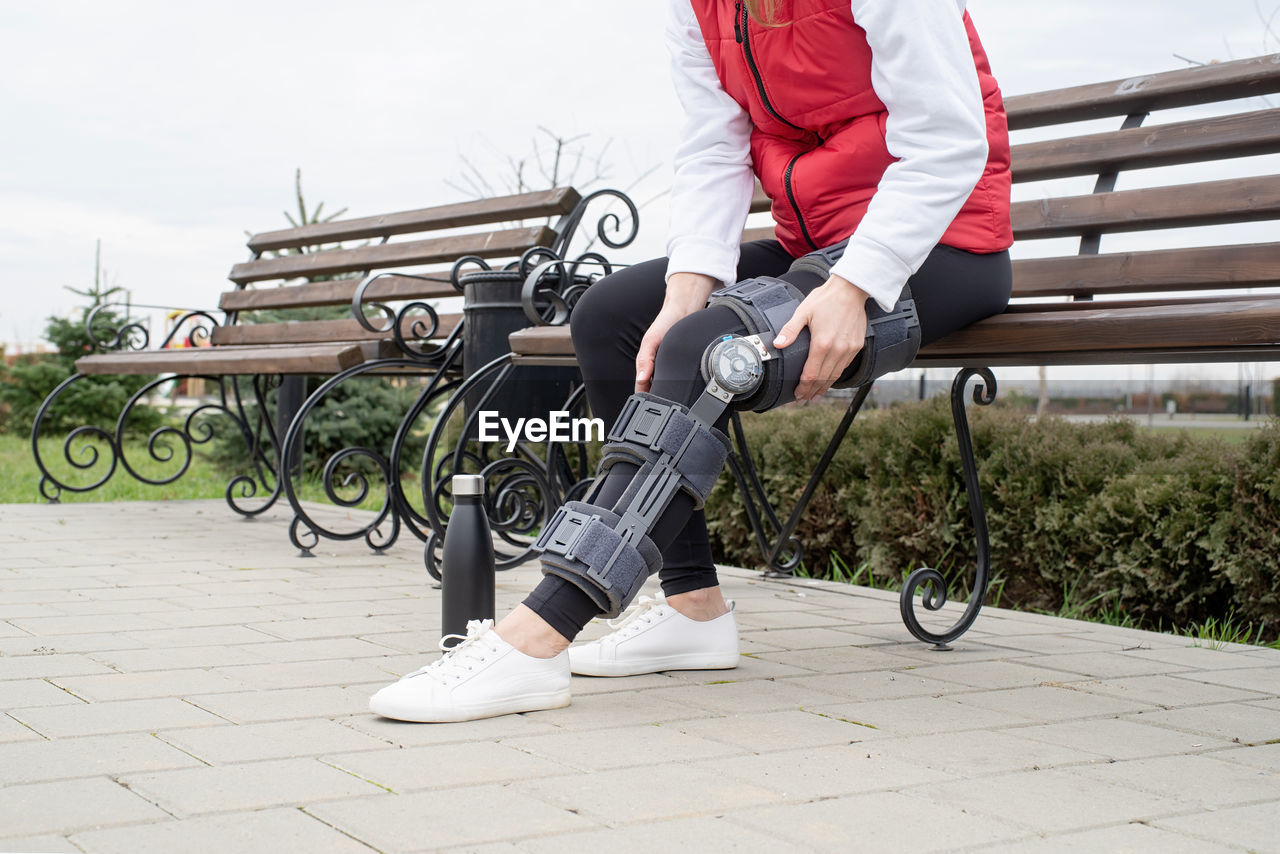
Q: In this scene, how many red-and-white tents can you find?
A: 0